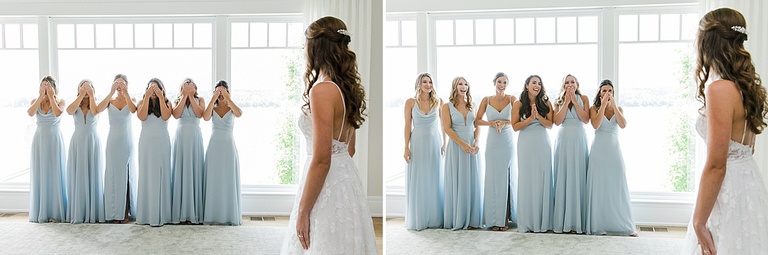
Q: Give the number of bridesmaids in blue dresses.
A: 6